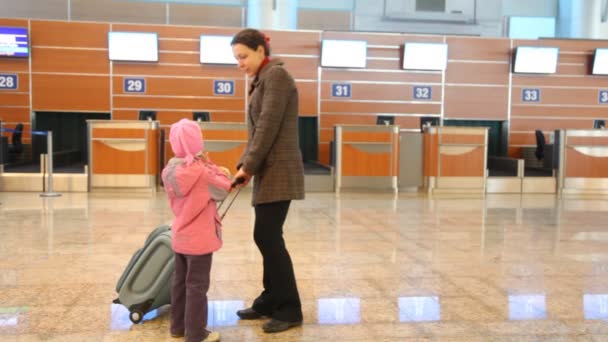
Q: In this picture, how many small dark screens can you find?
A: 5